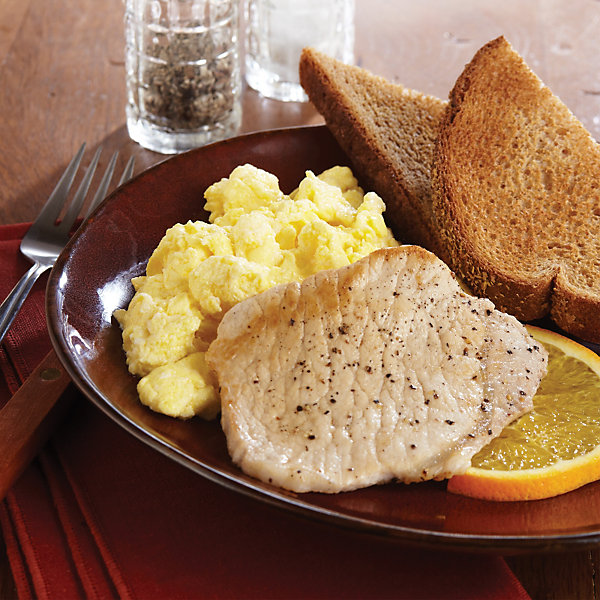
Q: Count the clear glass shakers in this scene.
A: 2